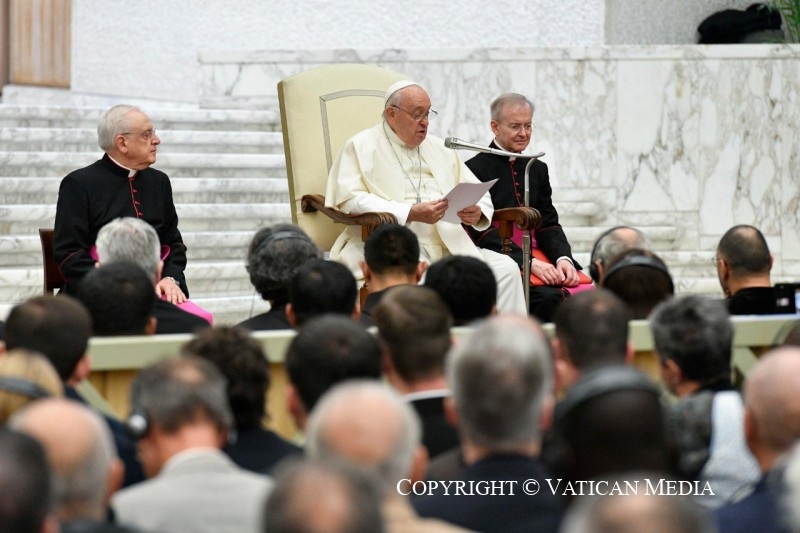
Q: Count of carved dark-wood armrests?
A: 2